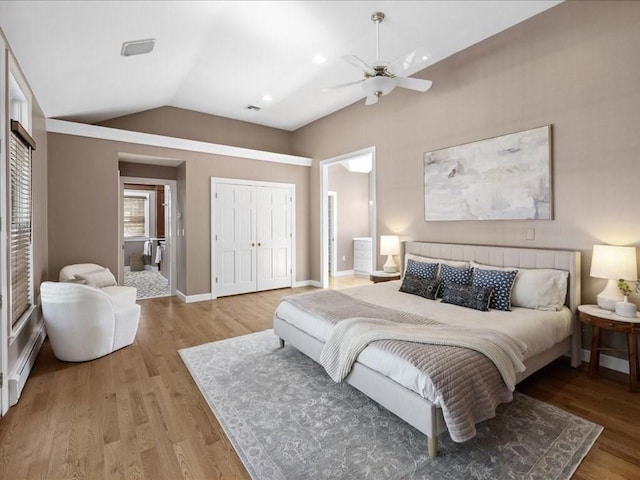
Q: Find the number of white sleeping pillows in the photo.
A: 2